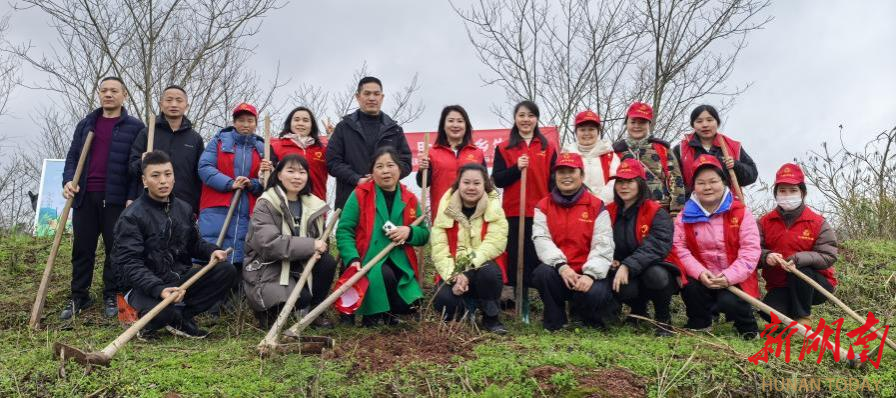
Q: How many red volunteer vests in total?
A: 13